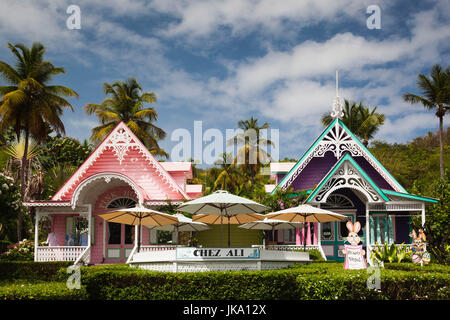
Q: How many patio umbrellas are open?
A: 6